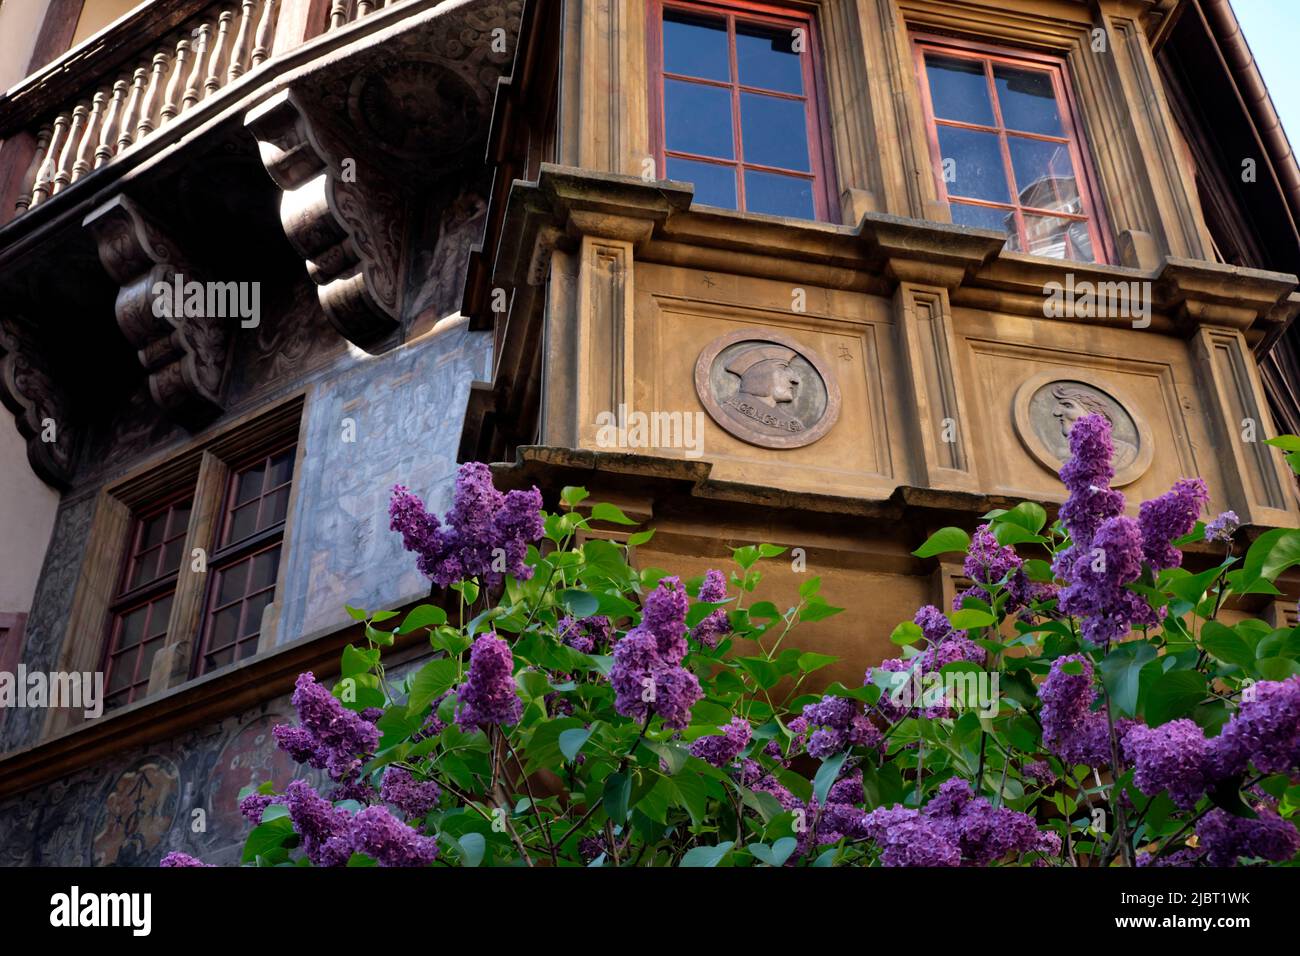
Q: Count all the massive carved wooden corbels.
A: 3